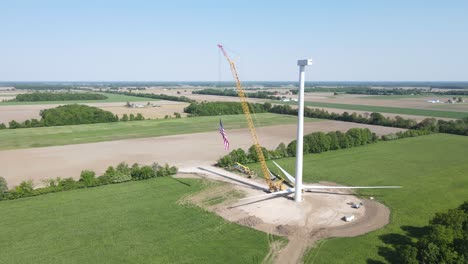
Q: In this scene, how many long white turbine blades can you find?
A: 3